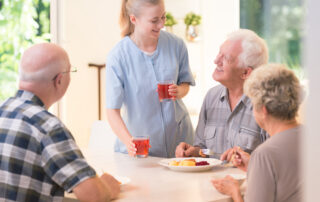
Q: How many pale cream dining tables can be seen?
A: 1